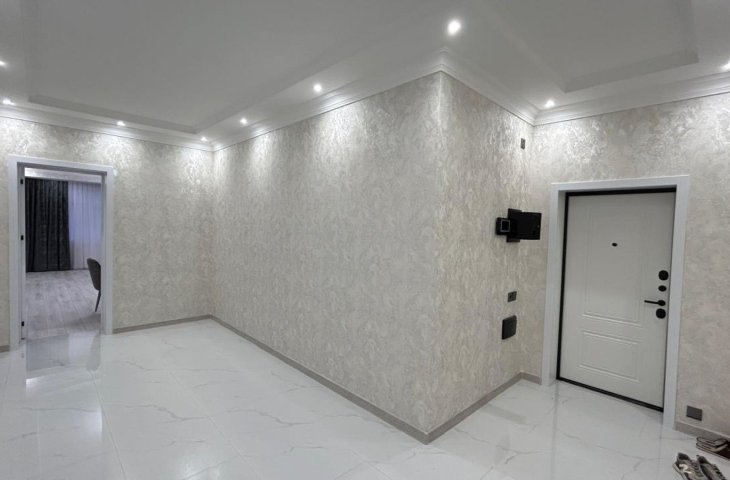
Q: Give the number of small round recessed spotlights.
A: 9